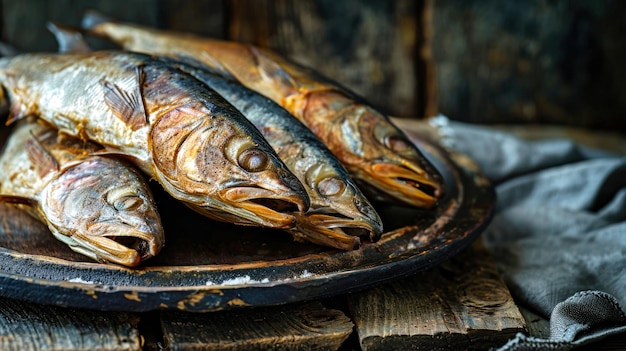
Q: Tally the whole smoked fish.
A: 4